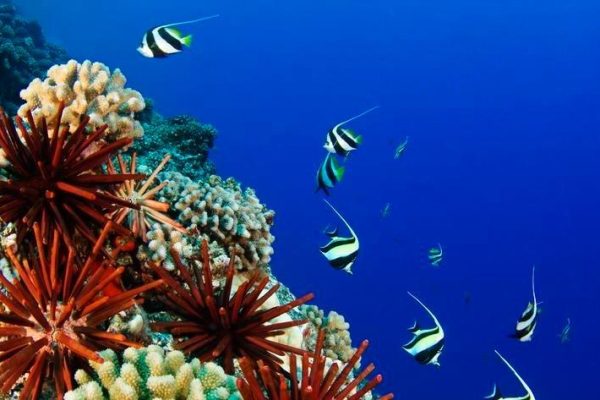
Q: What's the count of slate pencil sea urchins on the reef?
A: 5